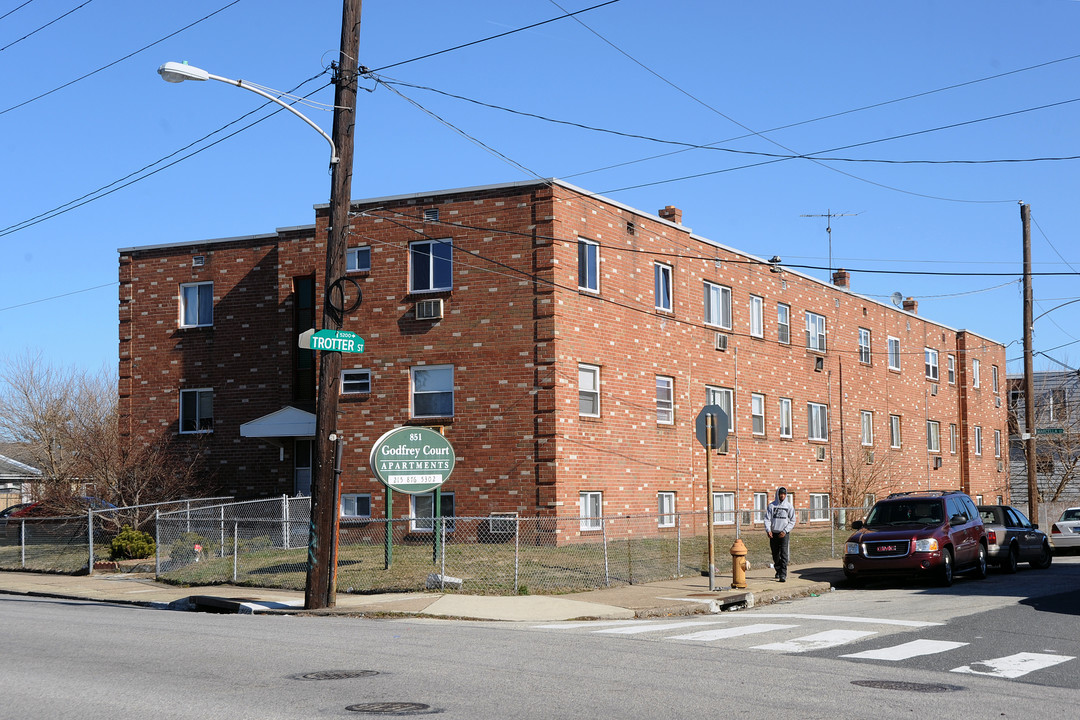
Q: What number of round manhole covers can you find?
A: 3